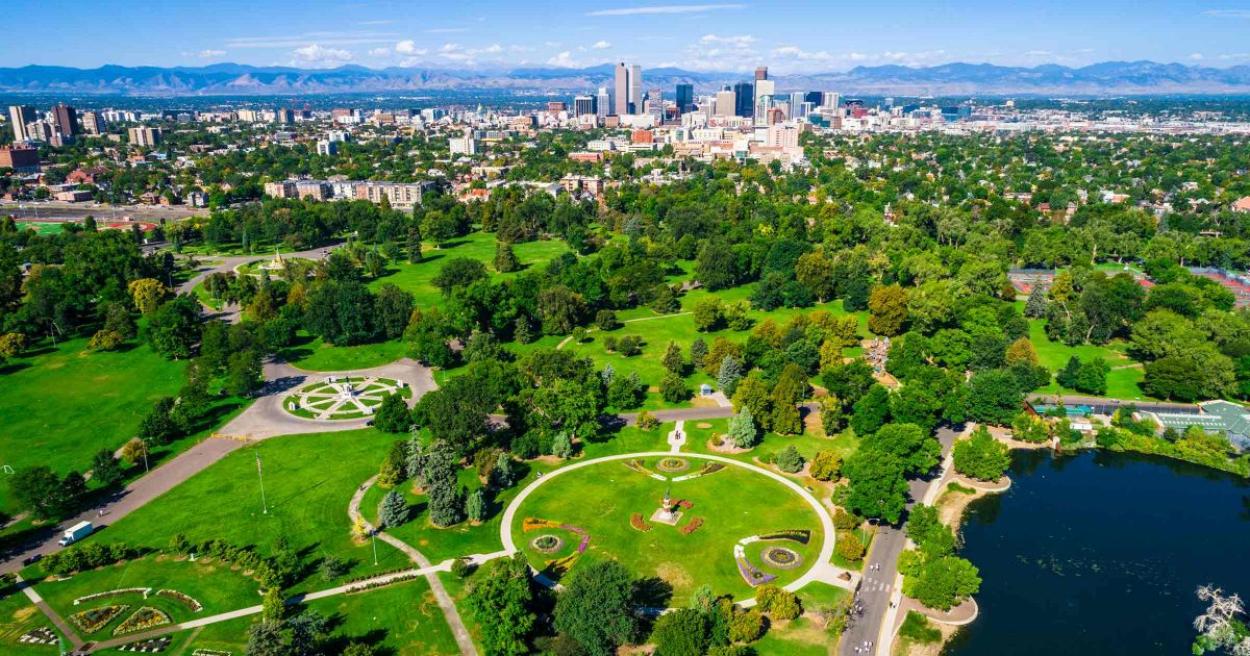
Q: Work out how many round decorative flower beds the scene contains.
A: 3